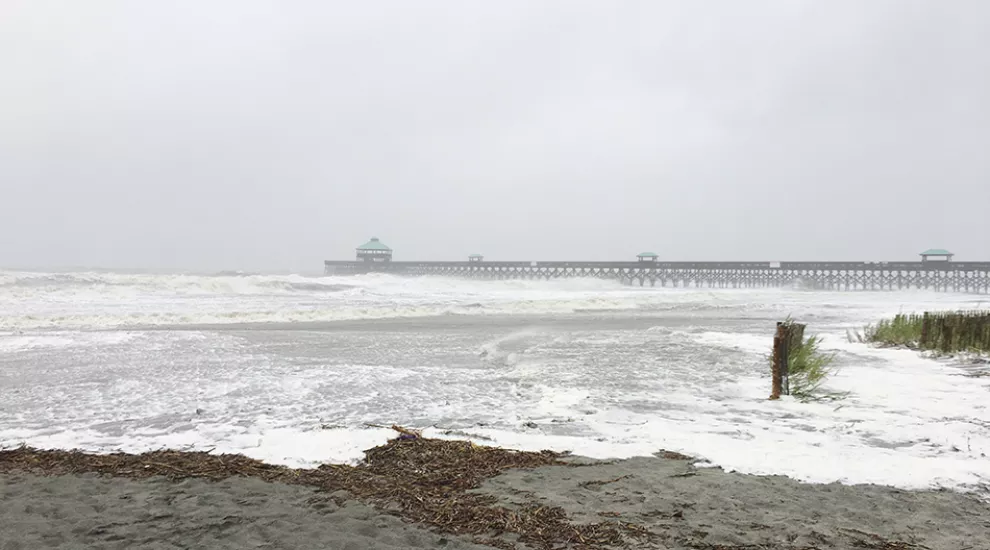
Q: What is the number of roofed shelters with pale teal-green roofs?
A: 4